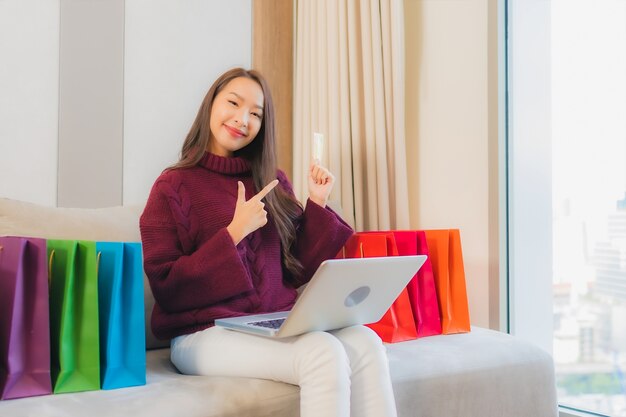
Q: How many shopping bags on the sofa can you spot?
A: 6